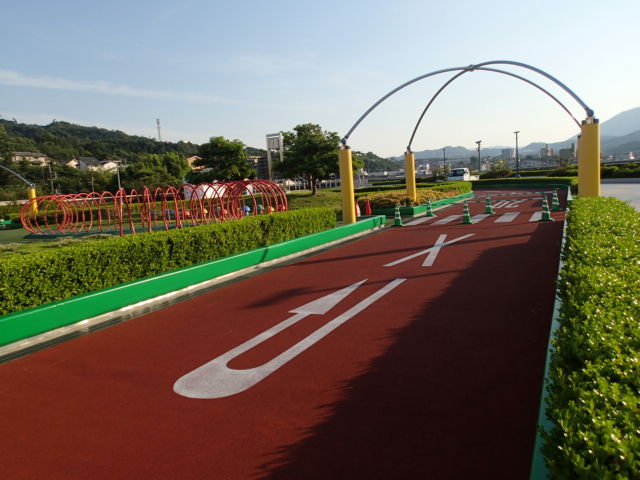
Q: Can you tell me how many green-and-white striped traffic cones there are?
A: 6